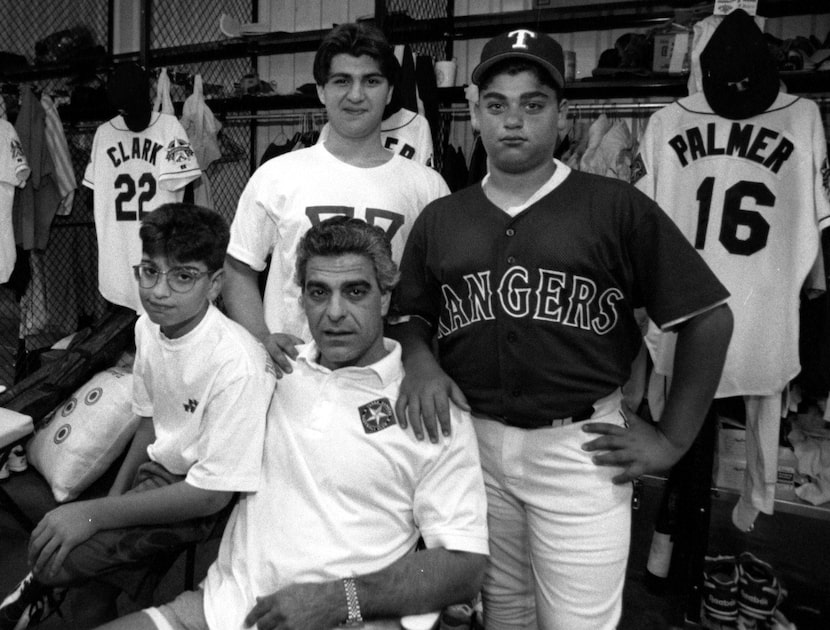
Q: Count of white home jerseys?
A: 4